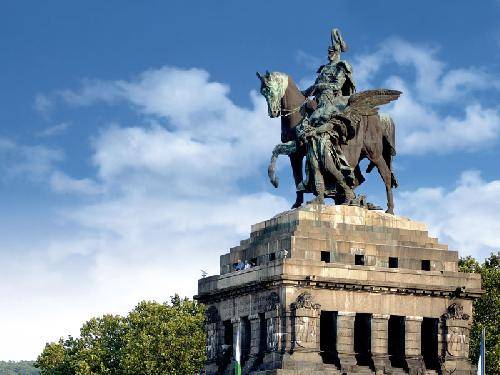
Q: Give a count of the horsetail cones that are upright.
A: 0